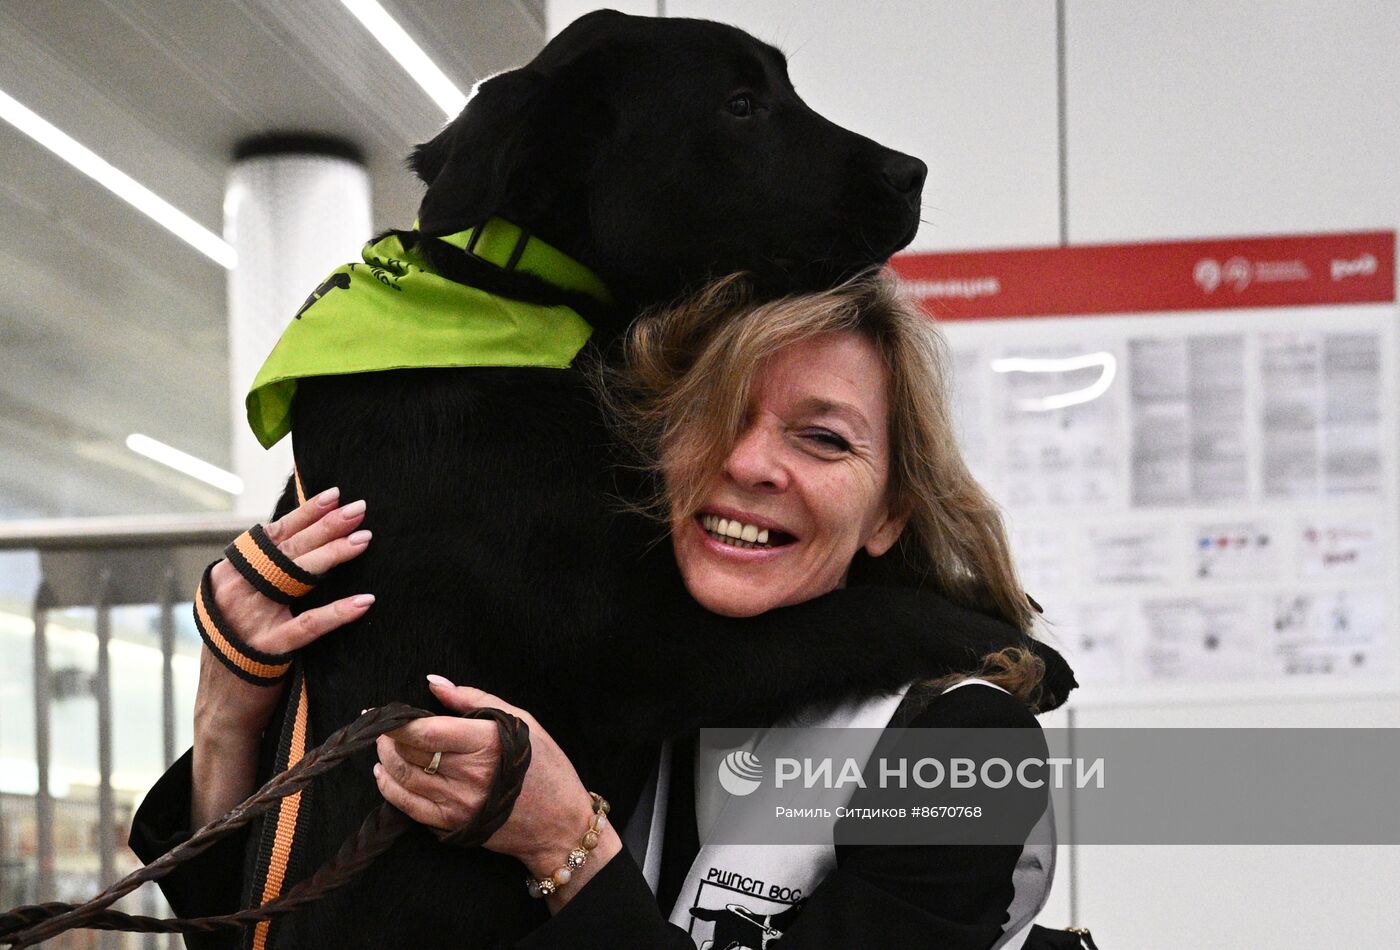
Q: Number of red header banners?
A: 1